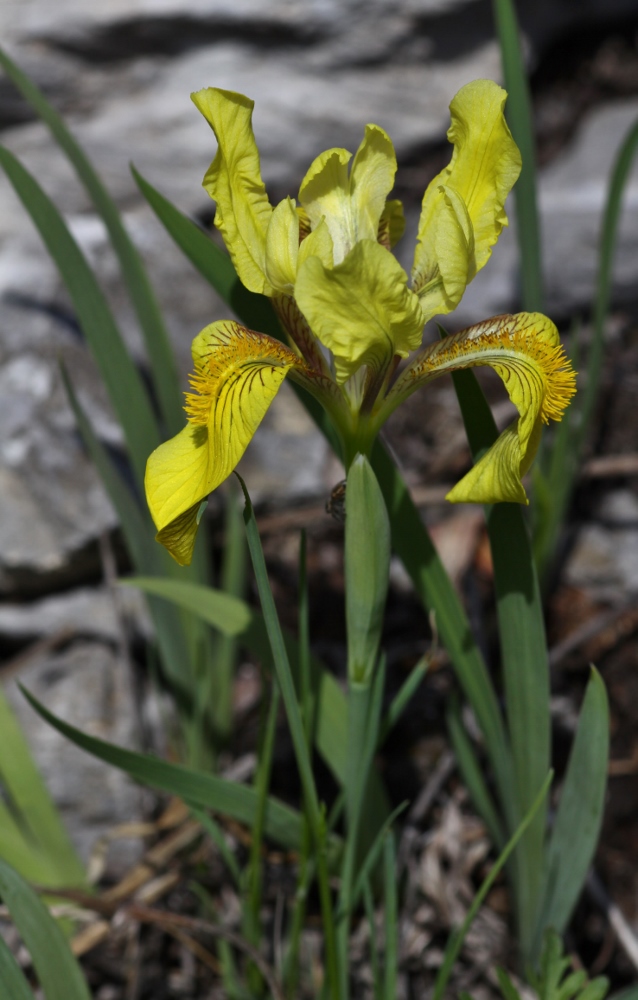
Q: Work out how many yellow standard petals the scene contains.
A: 3